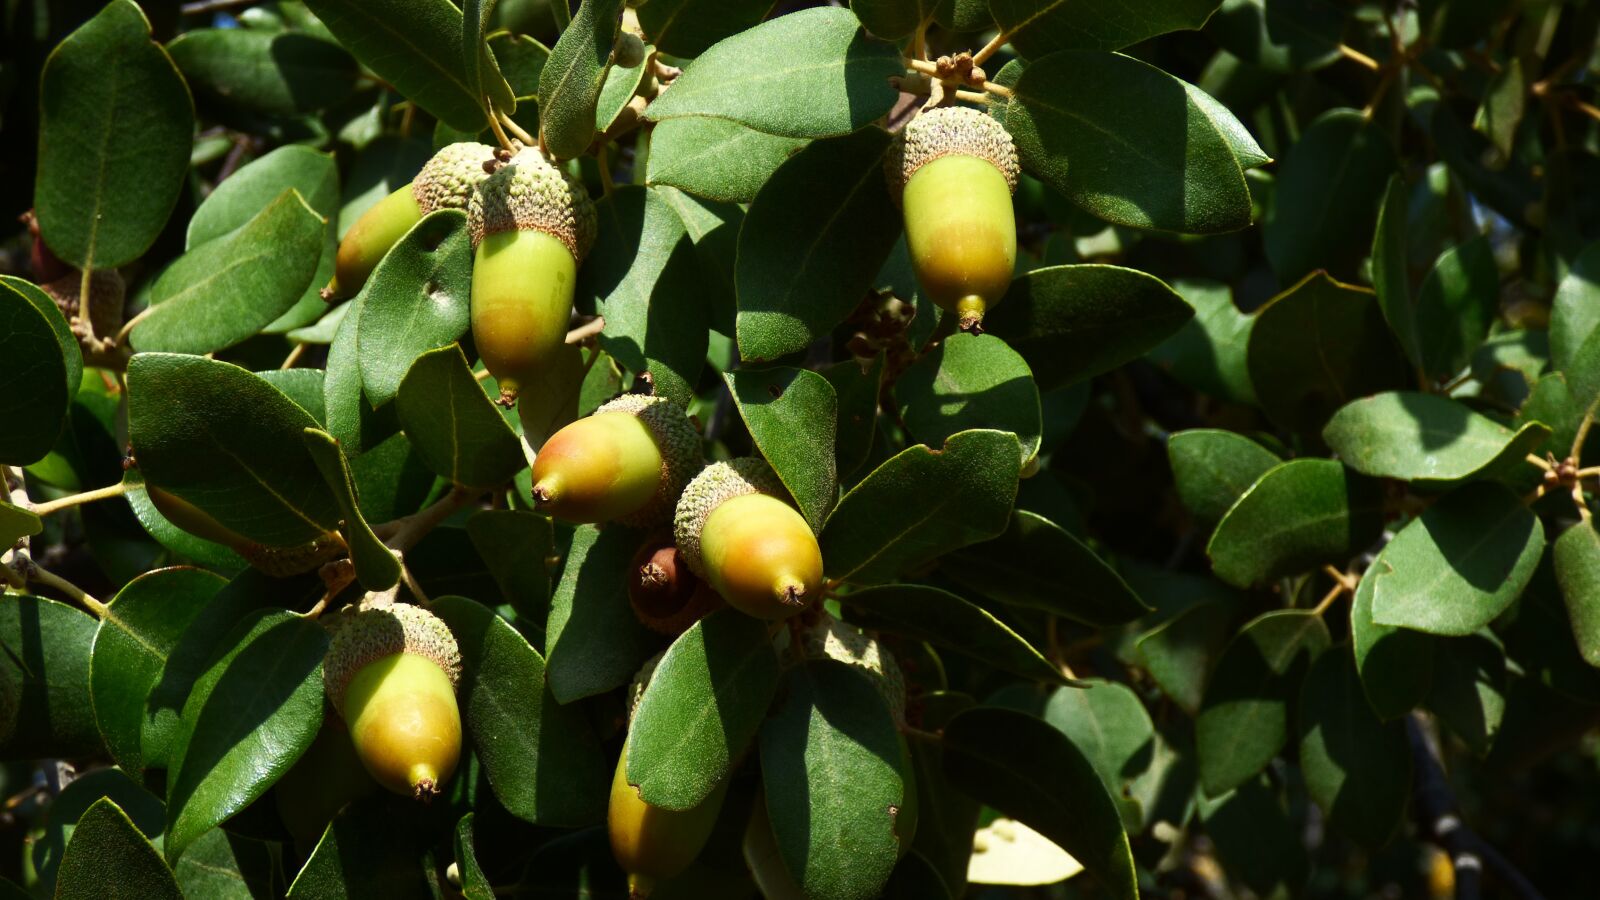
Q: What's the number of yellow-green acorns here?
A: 7